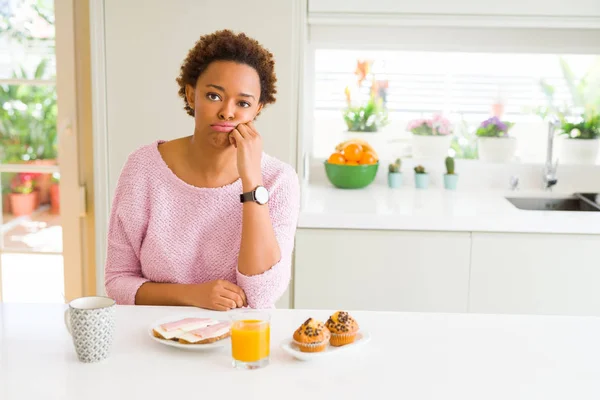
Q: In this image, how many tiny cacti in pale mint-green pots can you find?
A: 3